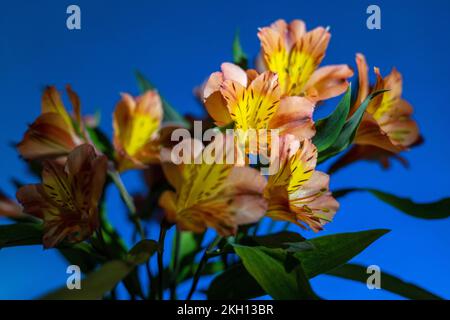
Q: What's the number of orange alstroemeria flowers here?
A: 8